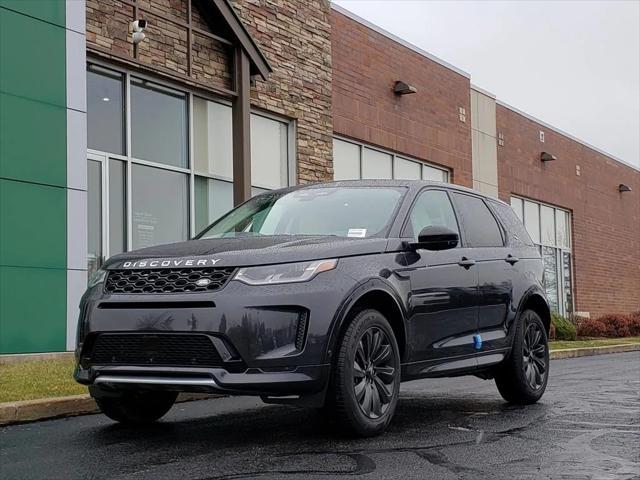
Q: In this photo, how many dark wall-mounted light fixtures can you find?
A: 3